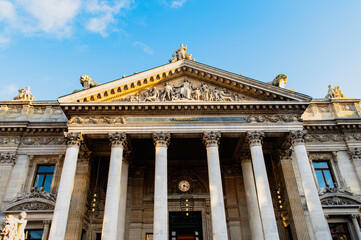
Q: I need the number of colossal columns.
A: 6